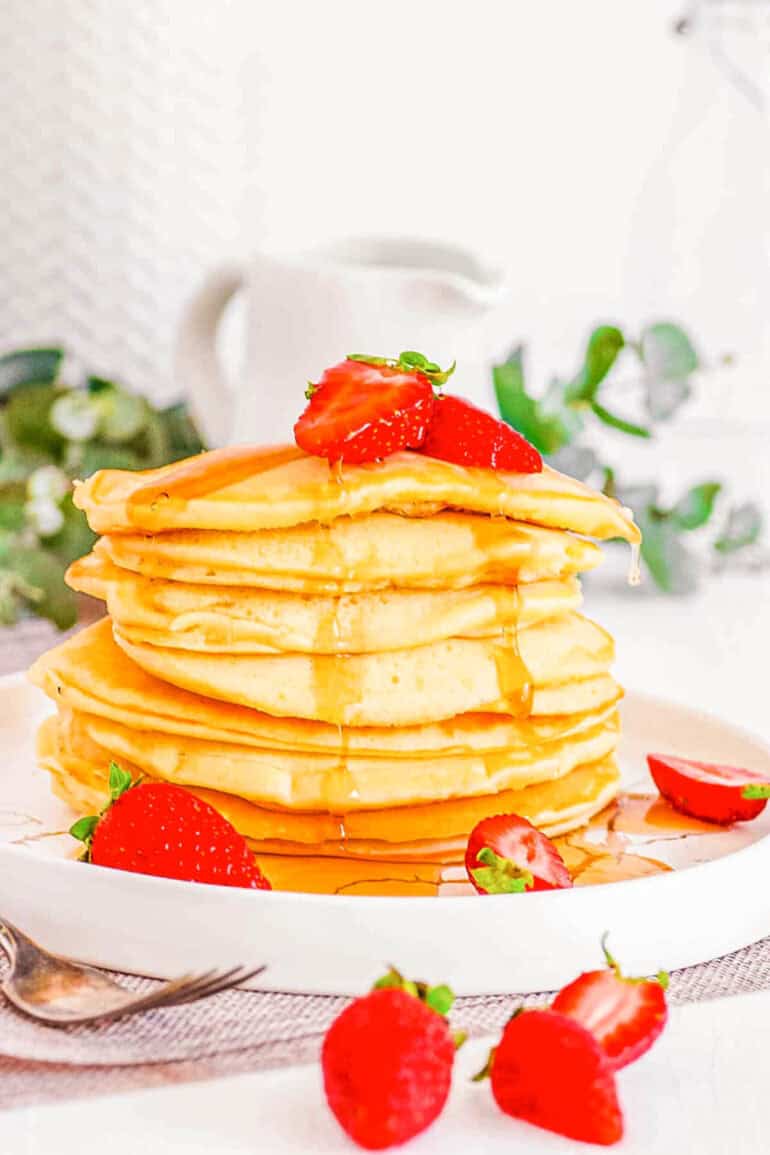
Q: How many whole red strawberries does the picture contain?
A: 3